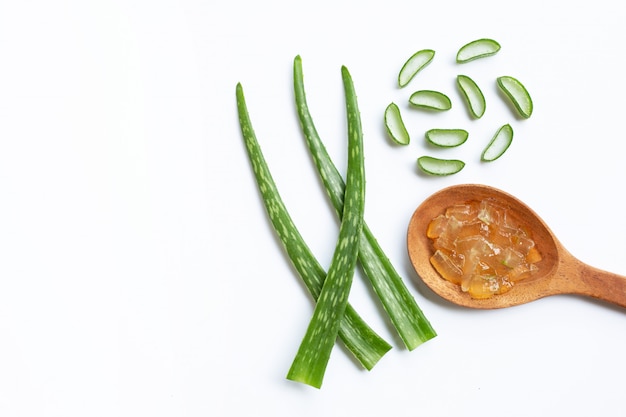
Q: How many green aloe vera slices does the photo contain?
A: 9